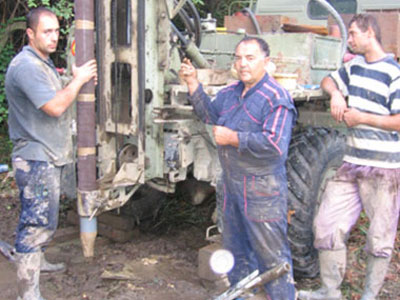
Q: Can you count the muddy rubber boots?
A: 4